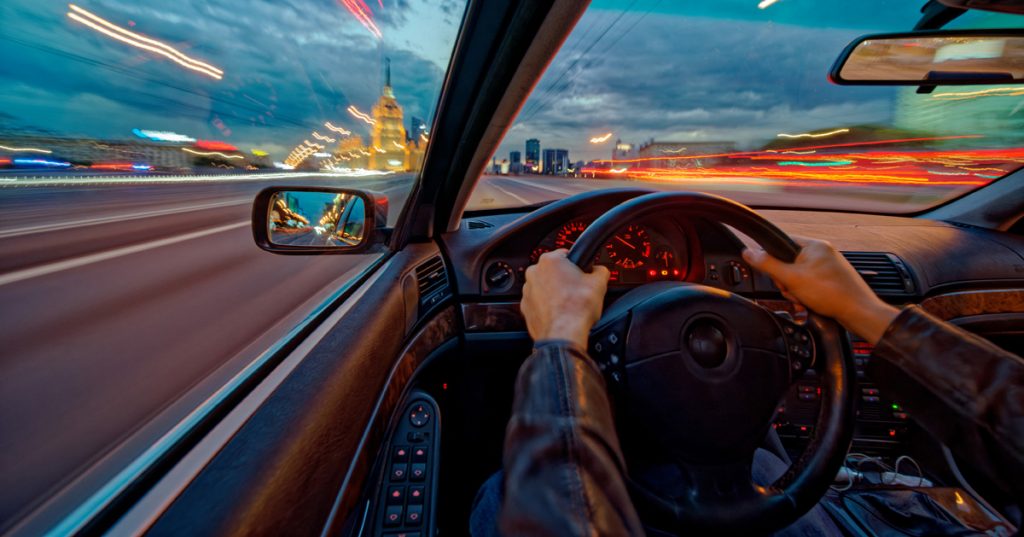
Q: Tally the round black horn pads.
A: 1